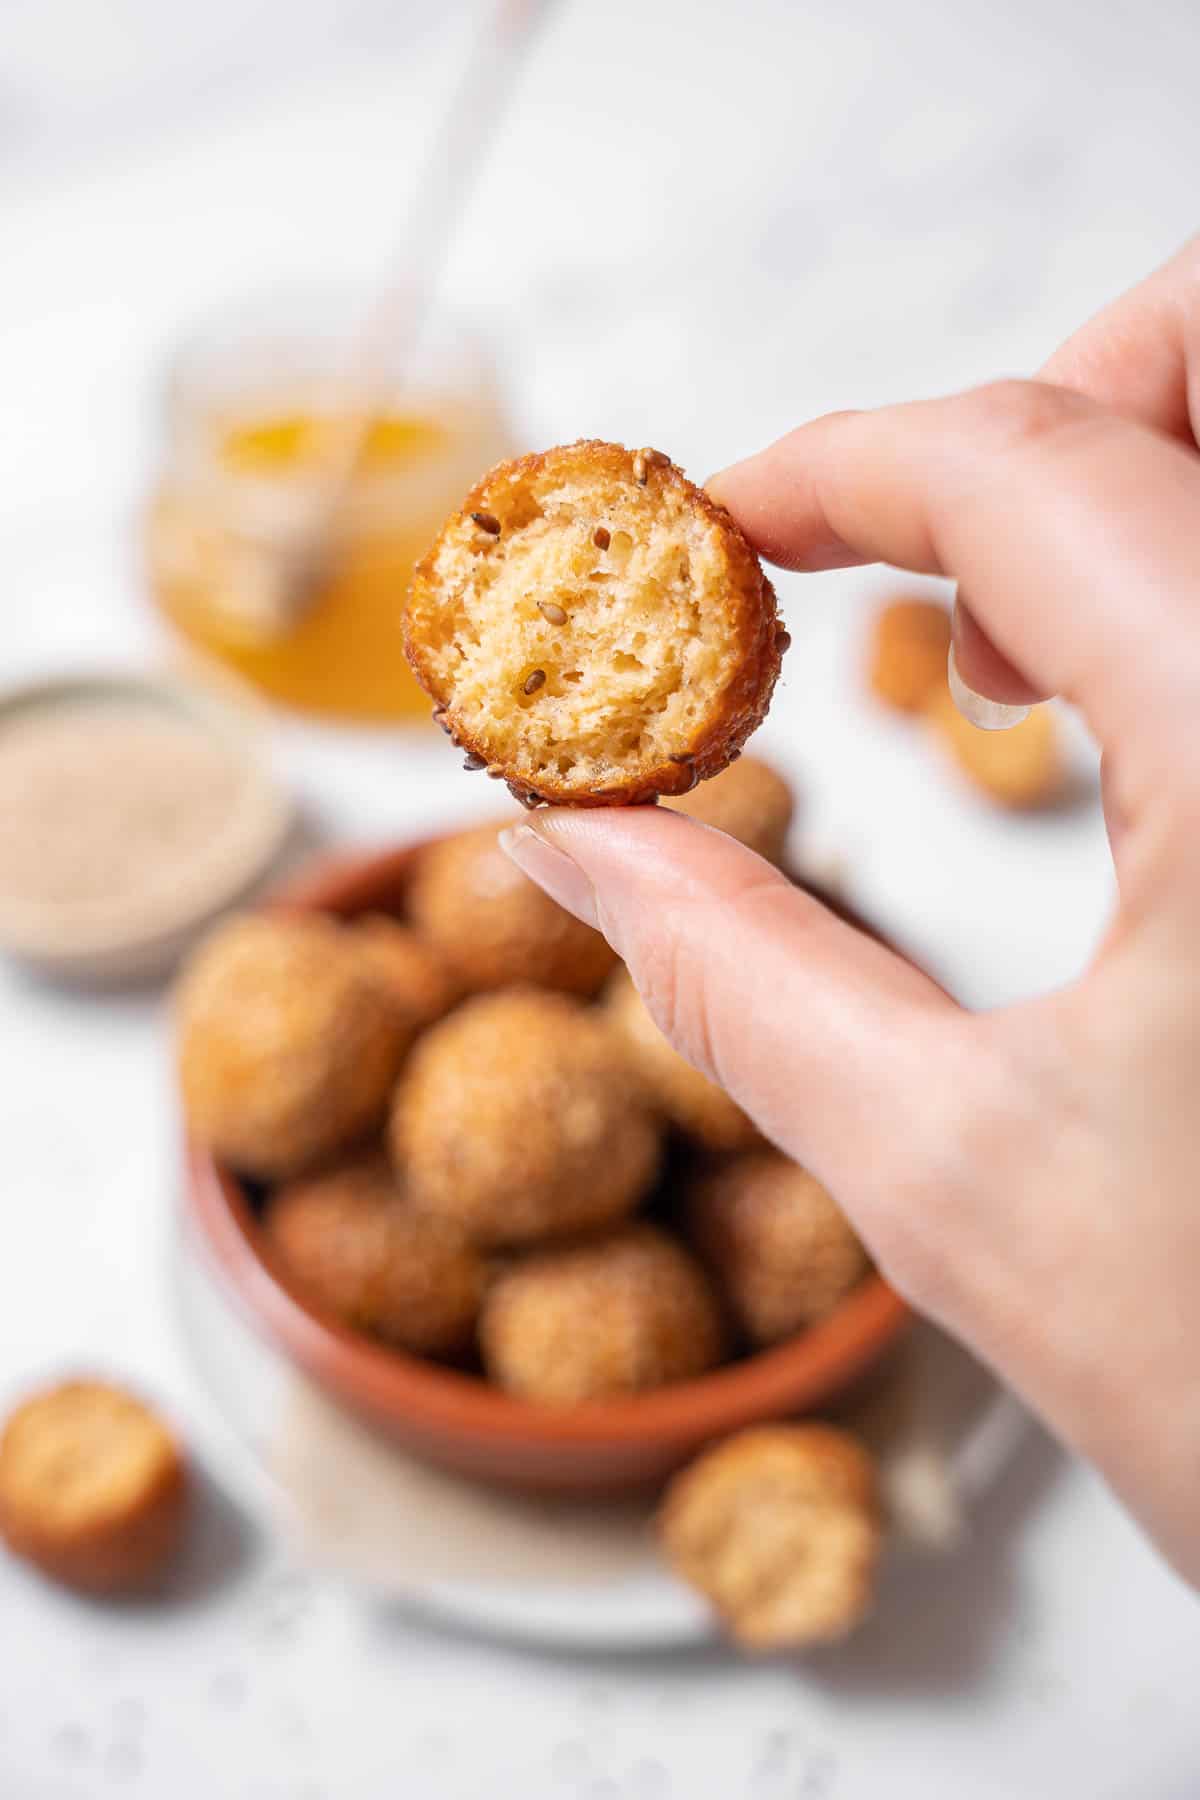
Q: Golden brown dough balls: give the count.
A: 14